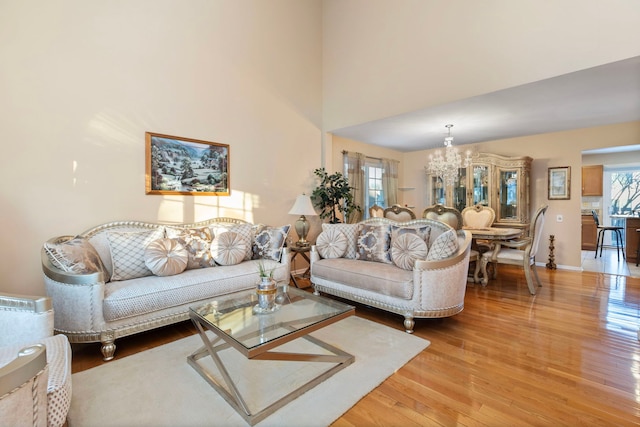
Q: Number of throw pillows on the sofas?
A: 13